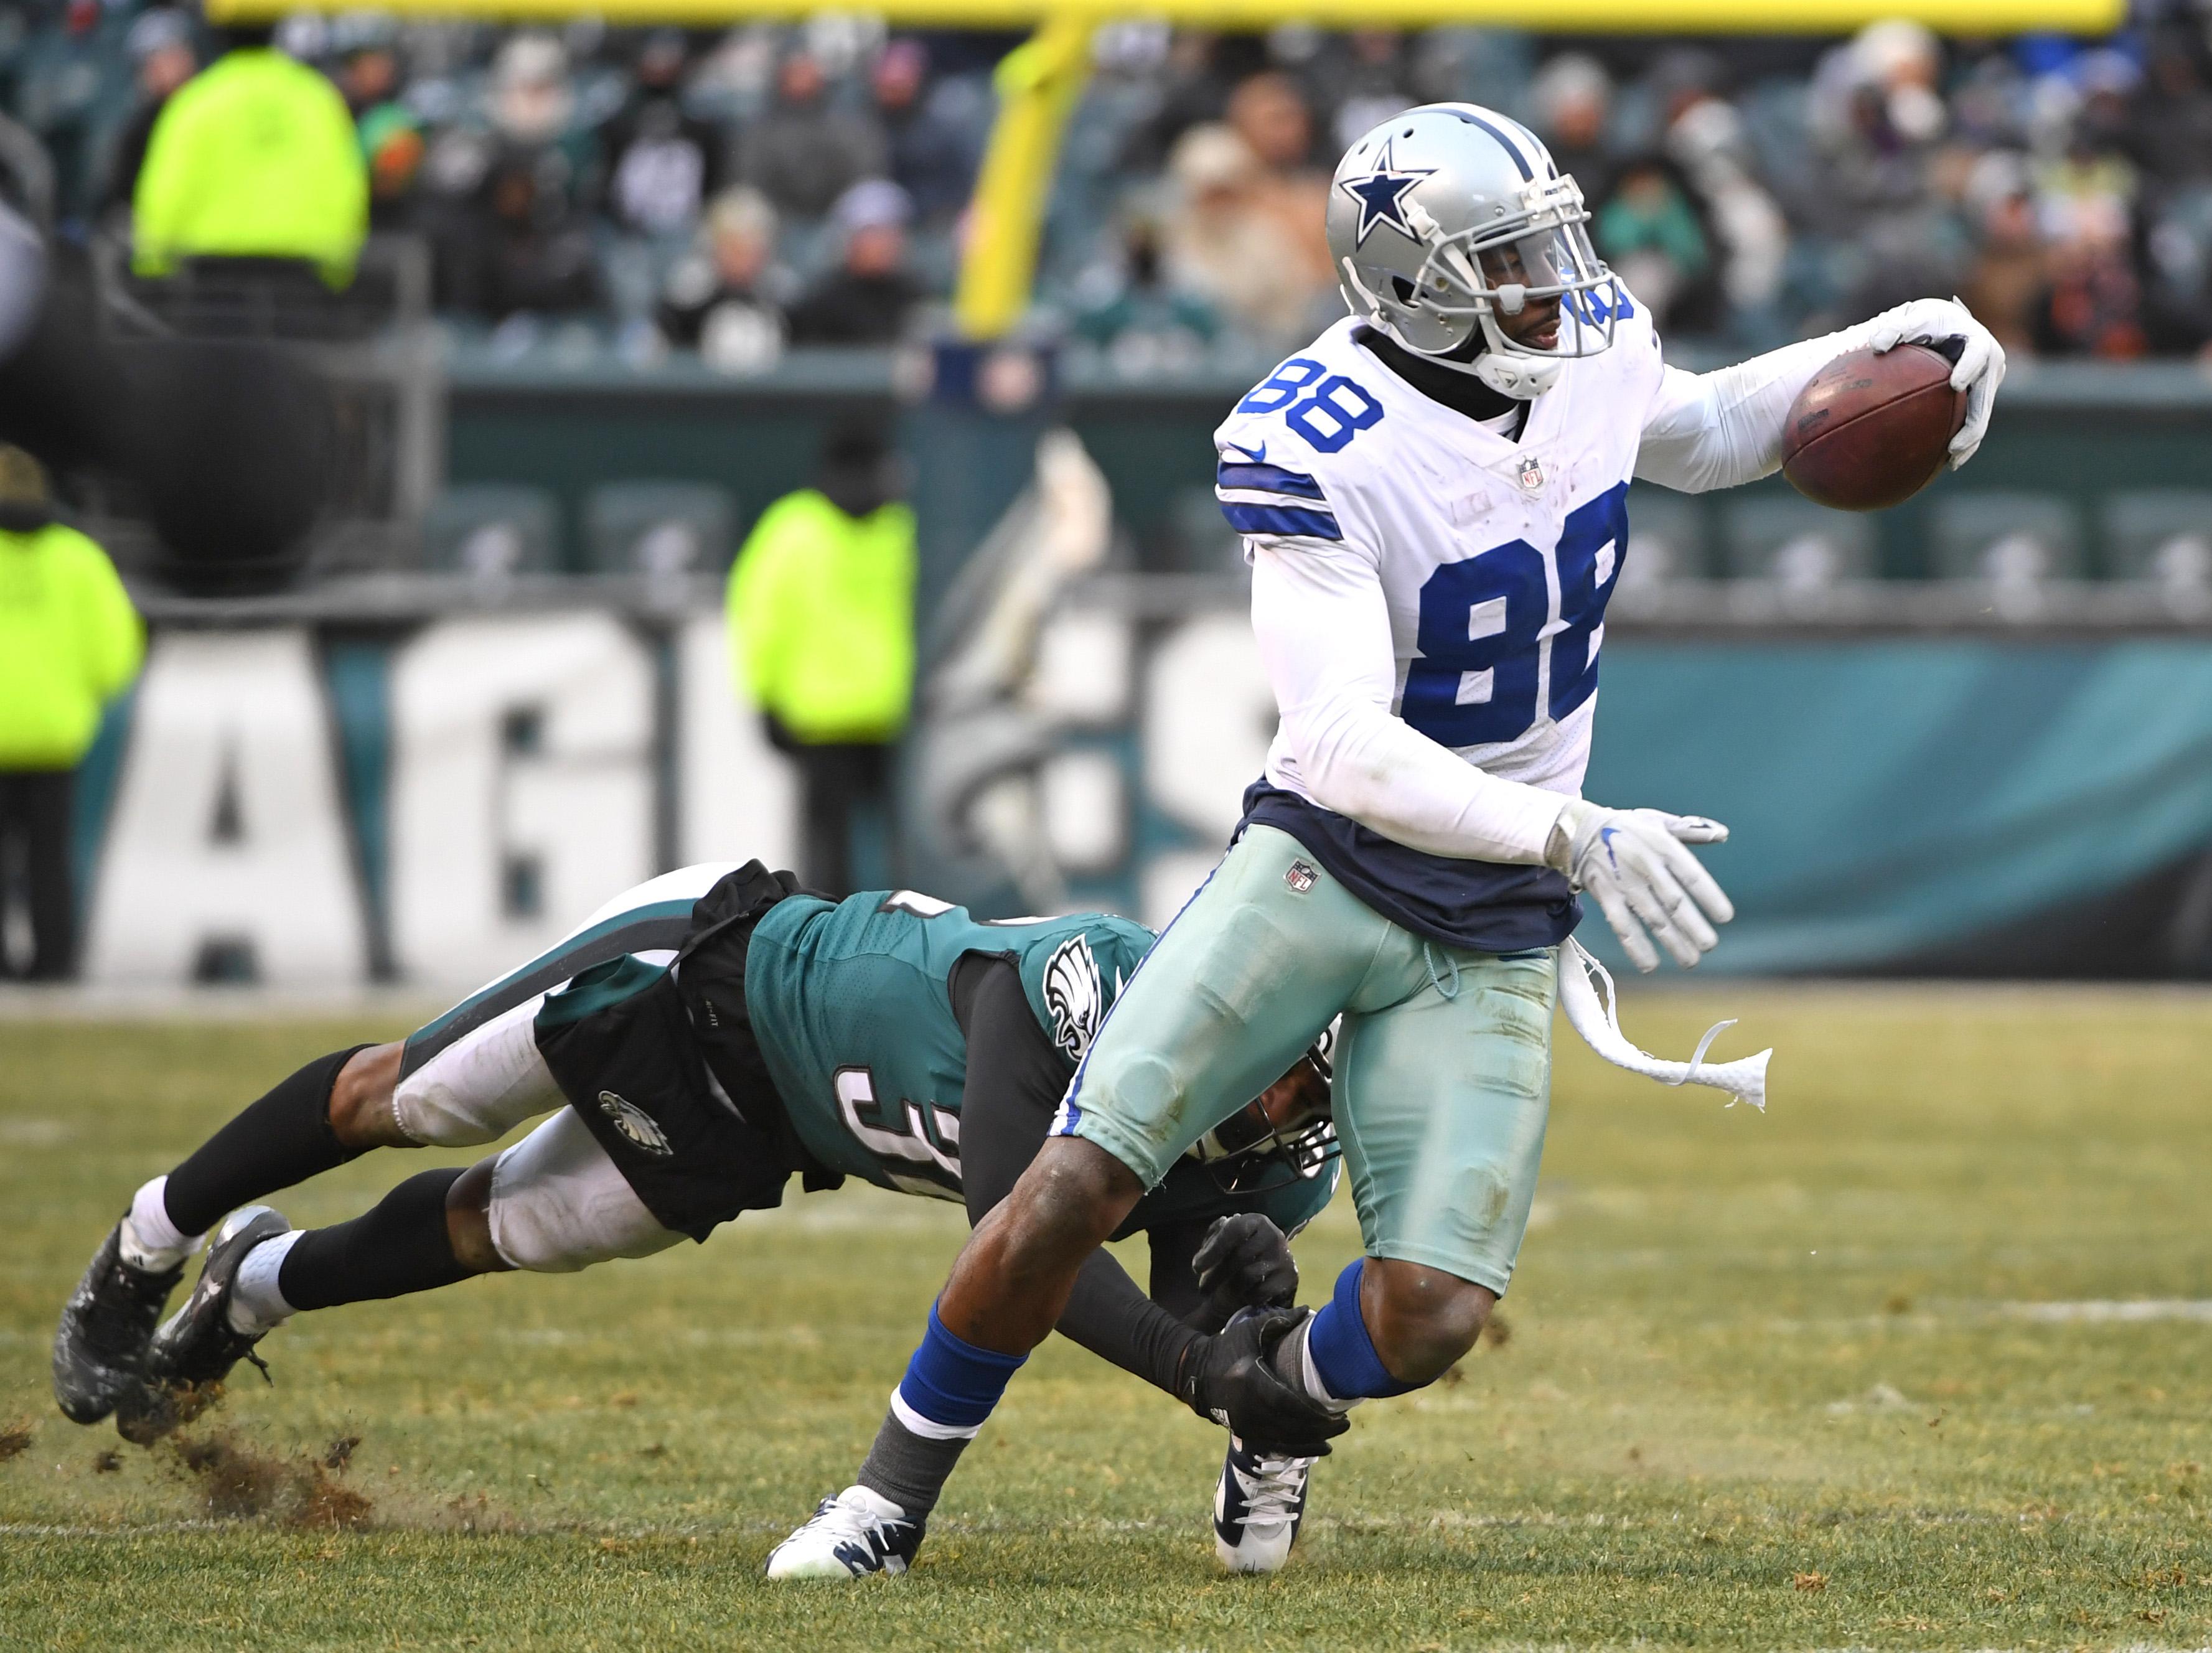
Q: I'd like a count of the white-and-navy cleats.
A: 2